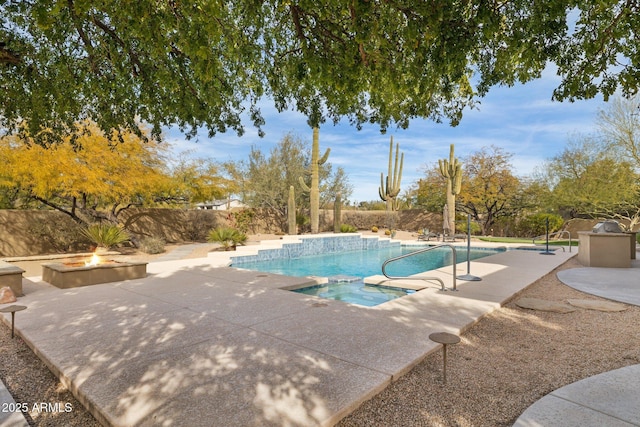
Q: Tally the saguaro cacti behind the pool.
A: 5